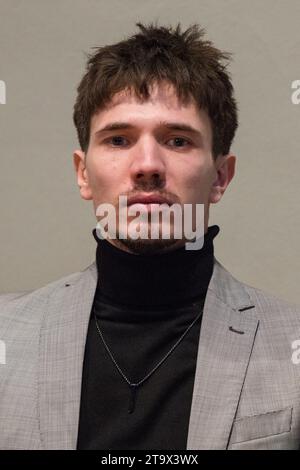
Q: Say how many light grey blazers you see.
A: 1